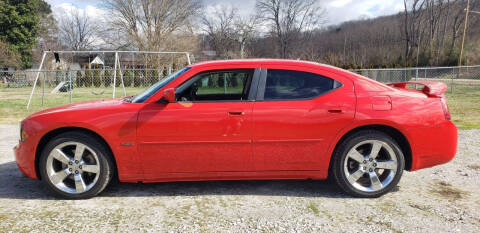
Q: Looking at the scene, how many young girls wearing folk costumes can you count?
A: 0